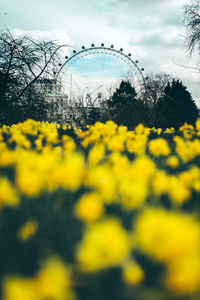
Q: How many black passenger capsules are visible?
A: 13